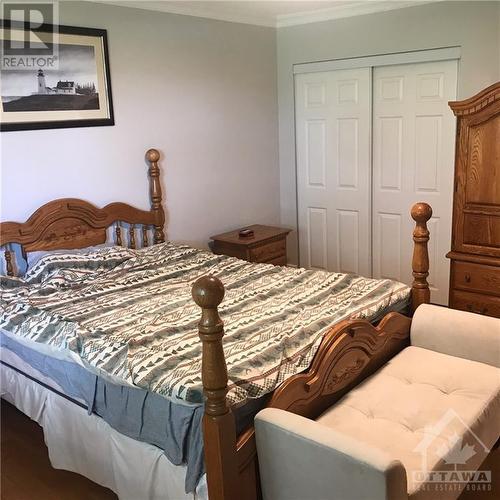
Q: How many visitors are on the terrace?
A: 0